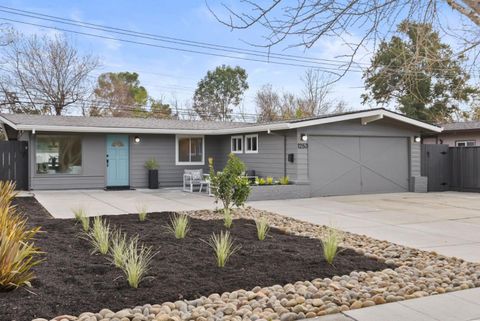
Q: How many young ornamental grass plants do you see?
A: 11